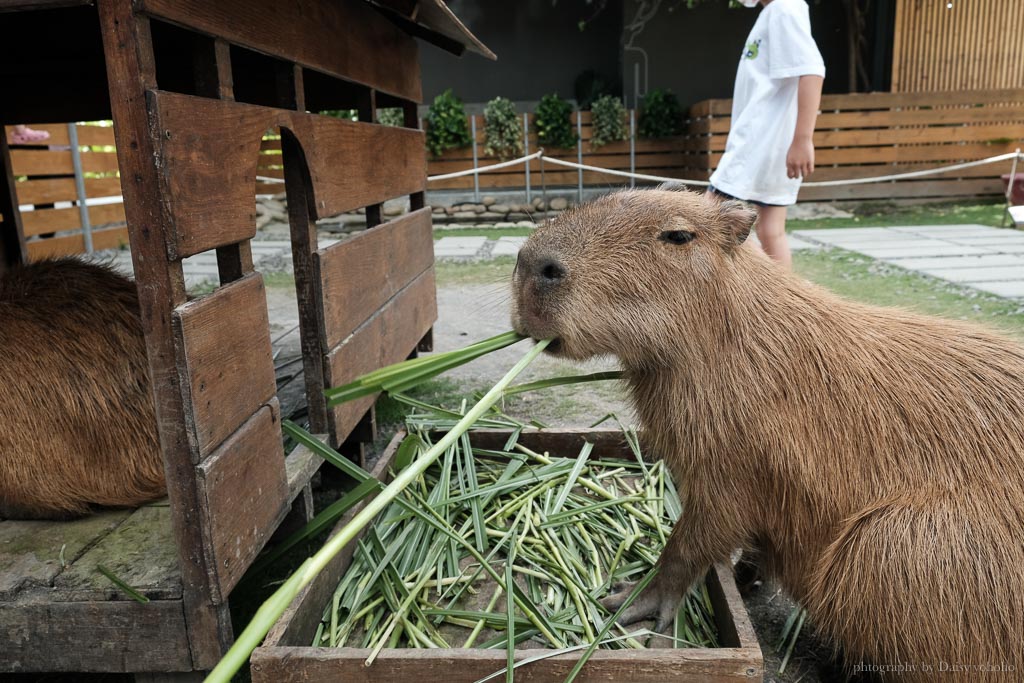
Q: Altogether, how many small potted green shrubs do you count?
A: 5